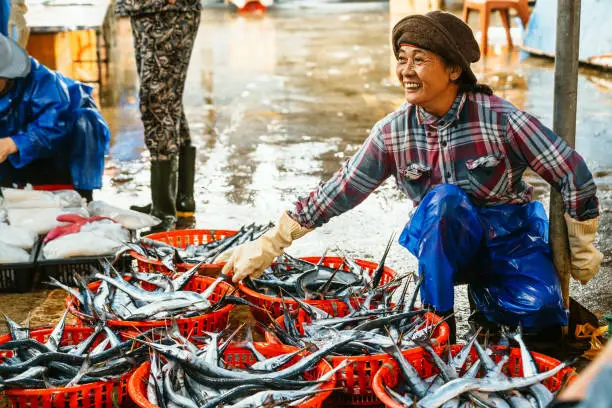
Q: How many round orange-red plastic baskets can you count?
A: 7